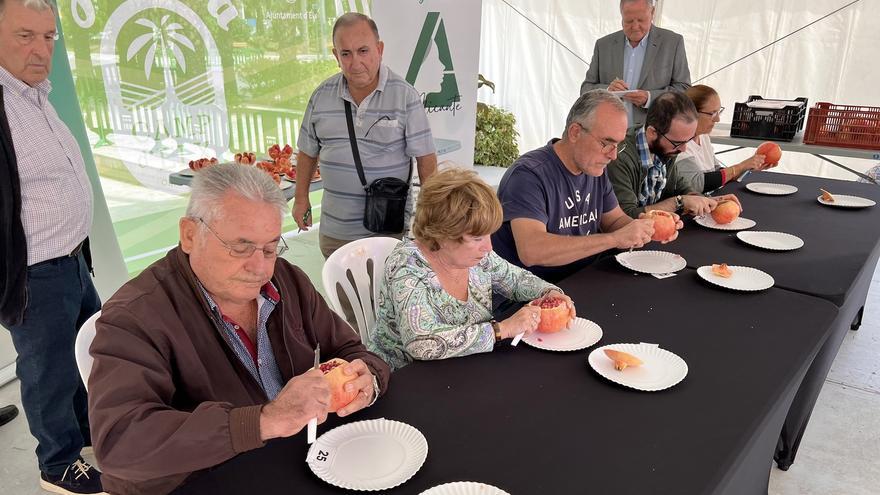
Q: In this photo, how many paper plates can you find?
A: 10